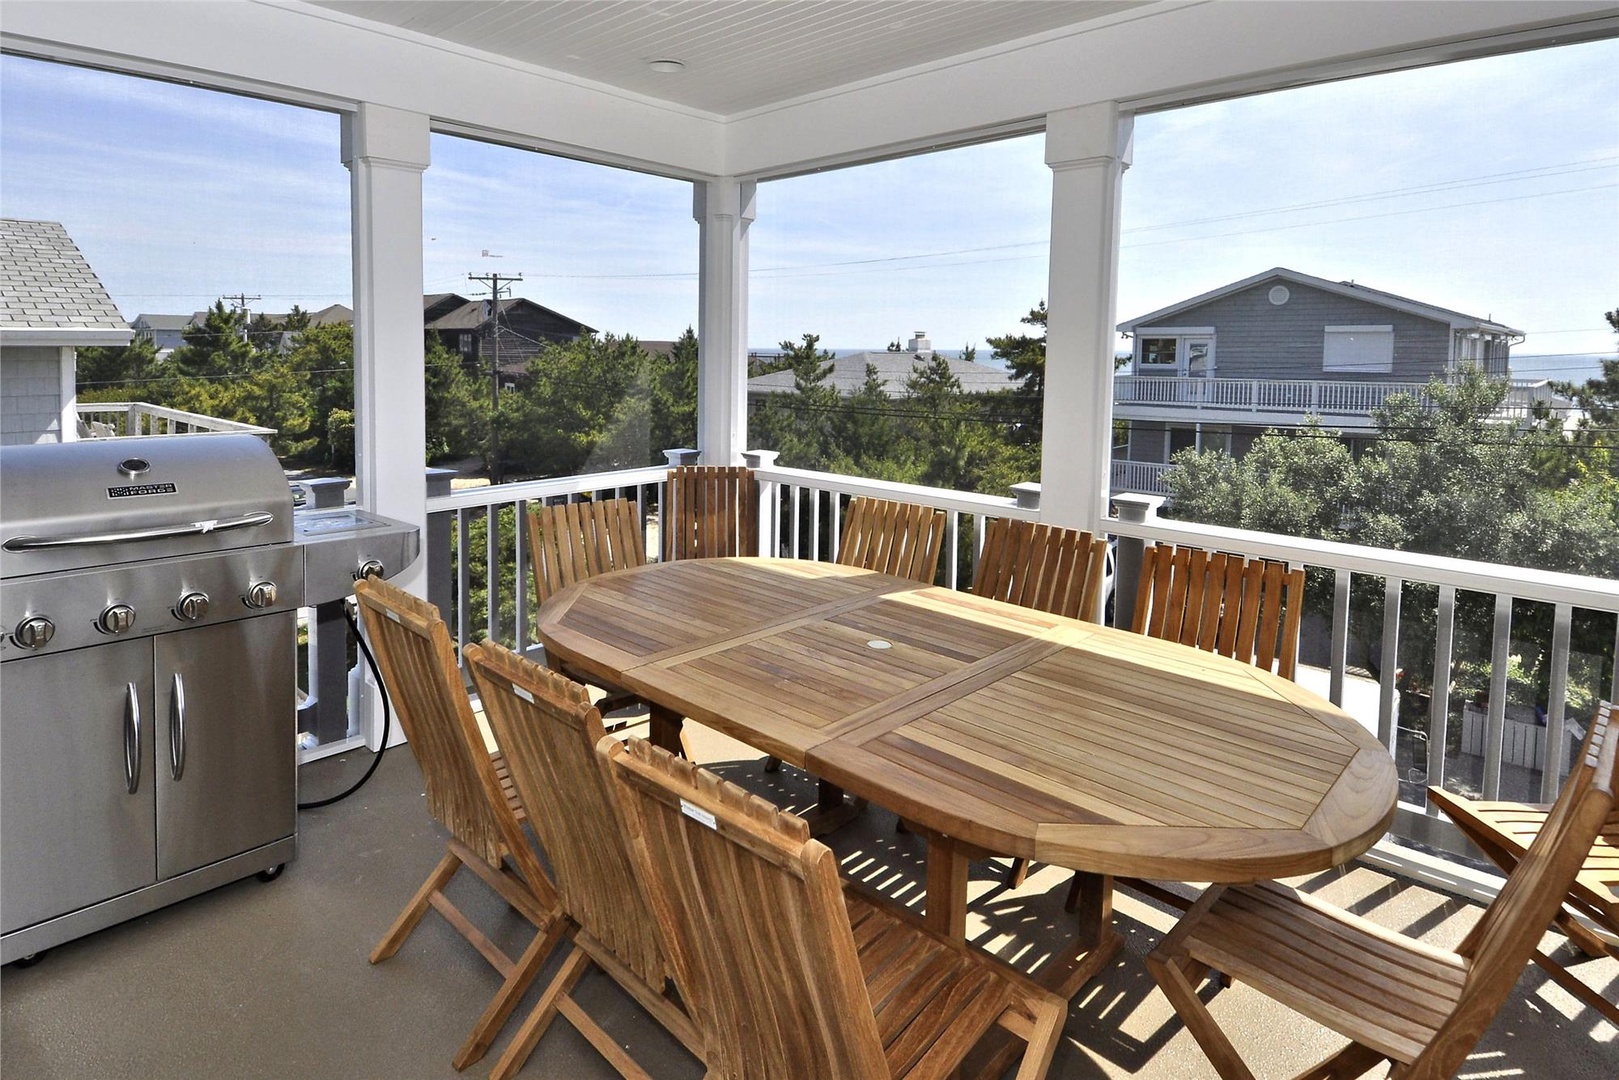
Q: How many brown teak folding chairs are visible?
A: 10